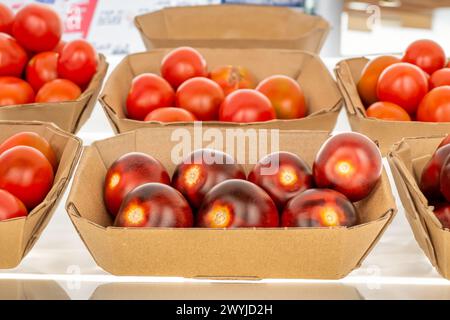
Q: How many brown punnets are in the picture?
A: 7